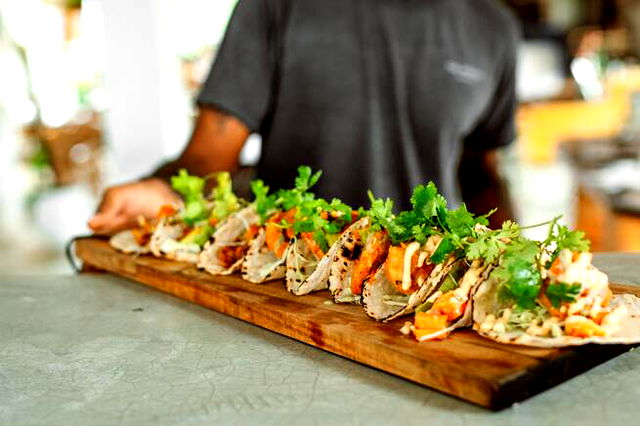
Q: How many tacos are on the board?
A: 9